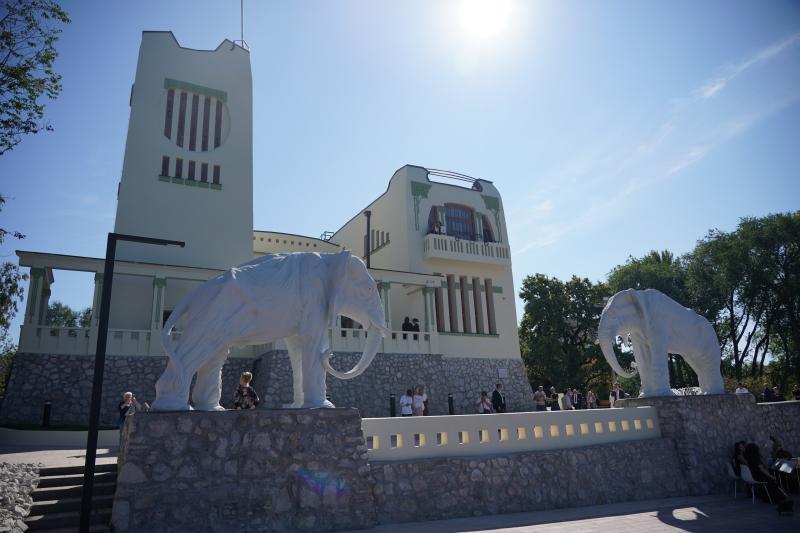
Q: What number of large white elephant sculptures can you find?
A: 2